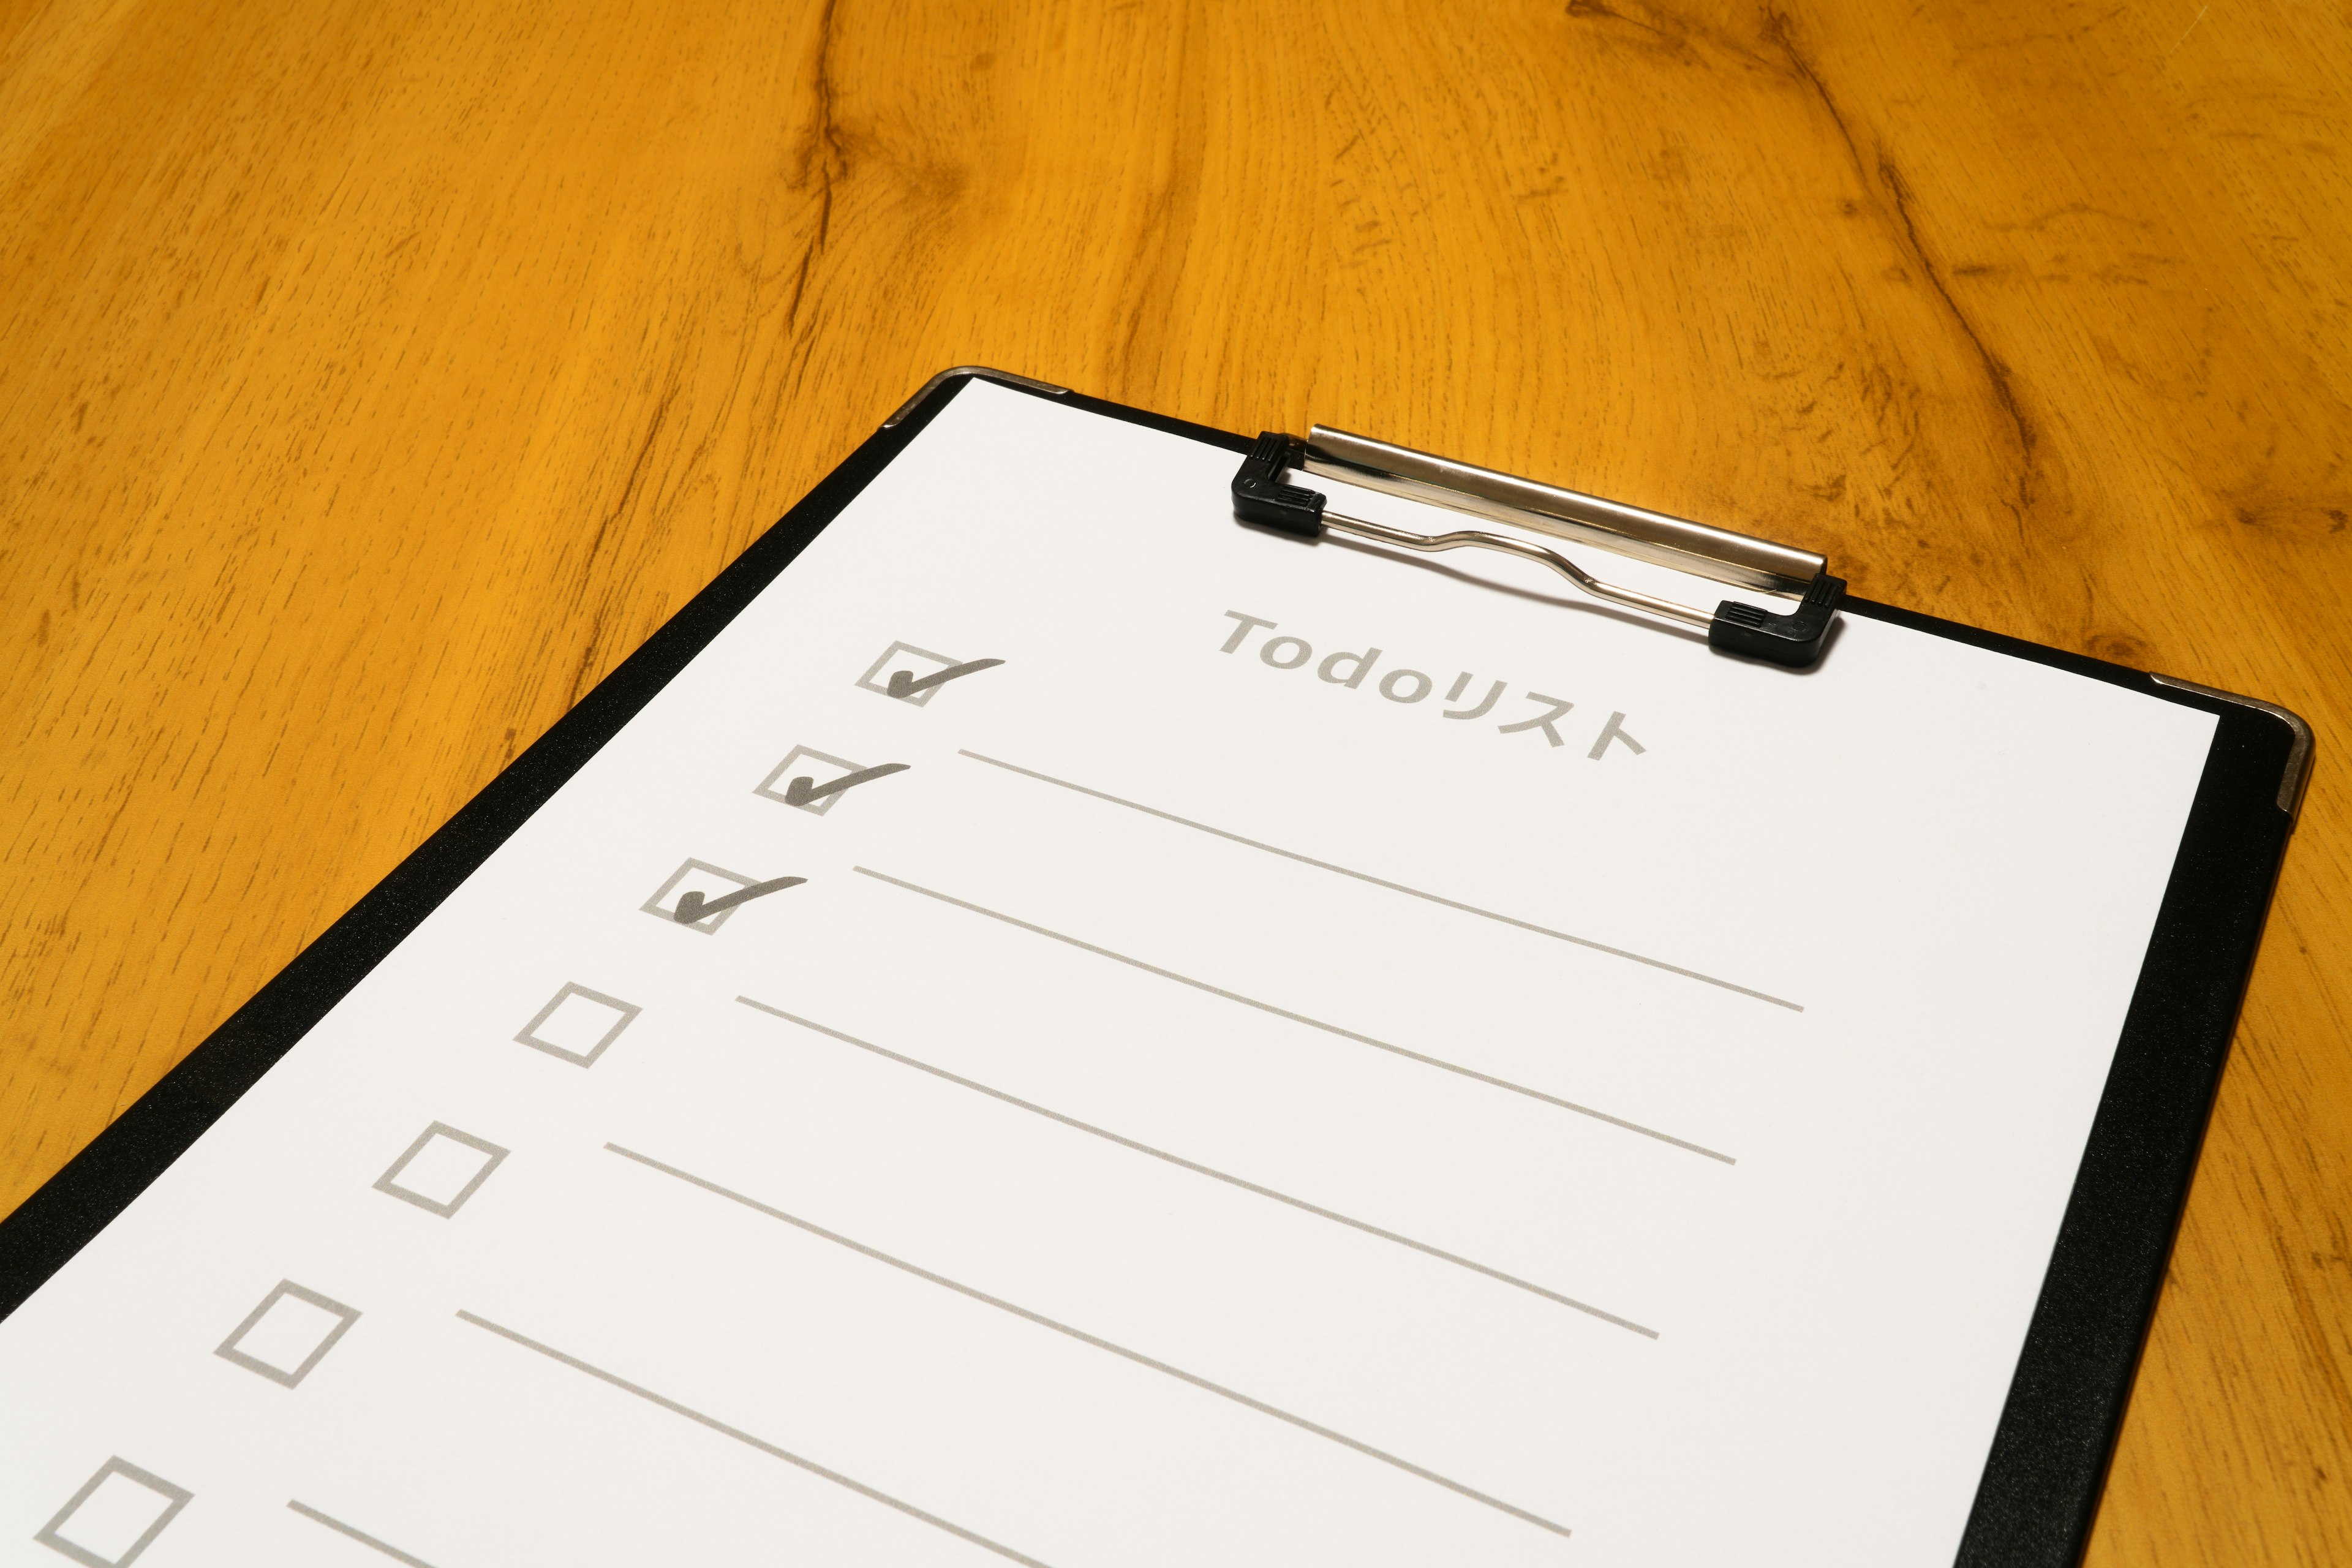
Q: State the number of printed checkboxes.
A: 7